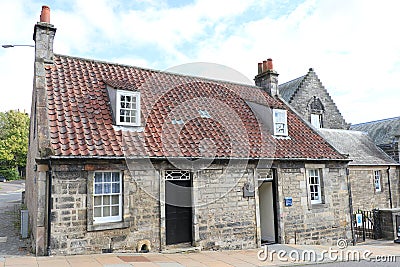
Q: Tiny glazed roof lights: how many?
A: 2